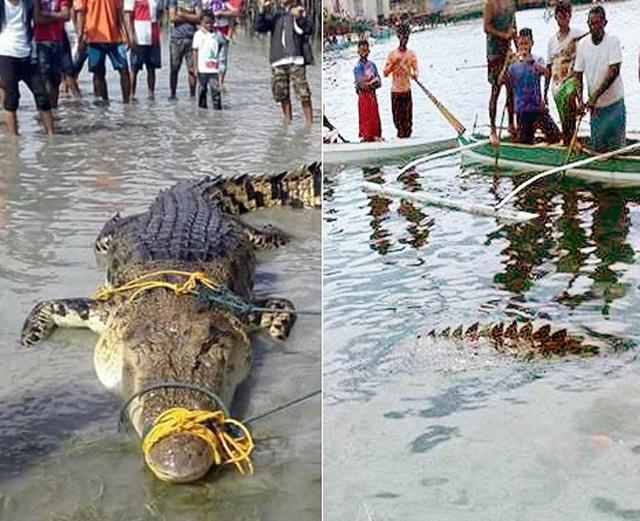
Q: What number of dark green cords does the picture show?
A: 2